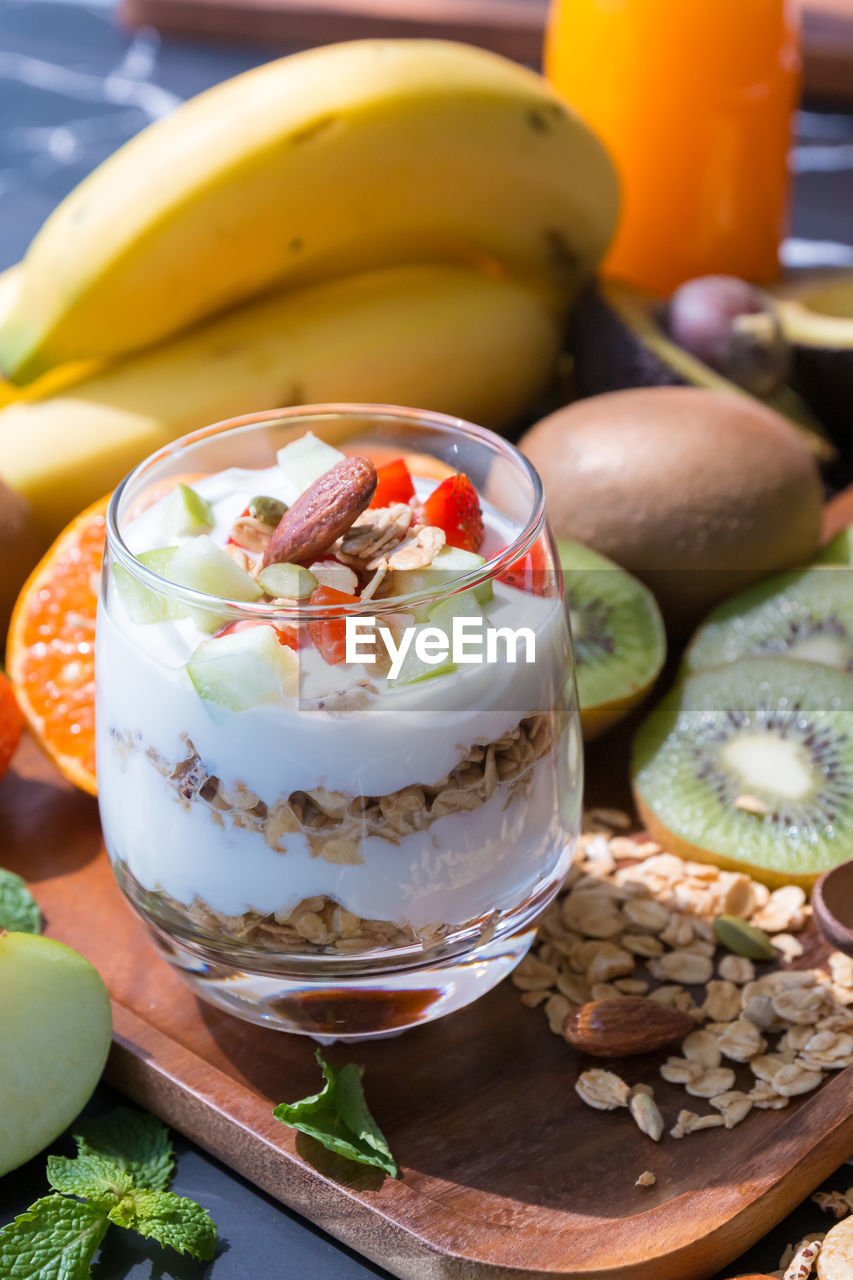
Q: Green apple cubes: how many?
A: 7